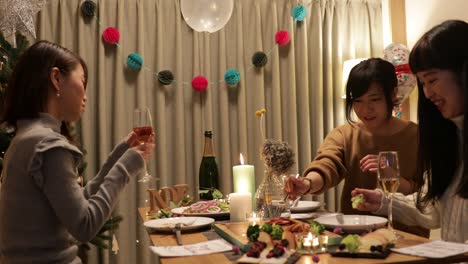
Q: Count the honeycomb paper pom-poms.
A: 9